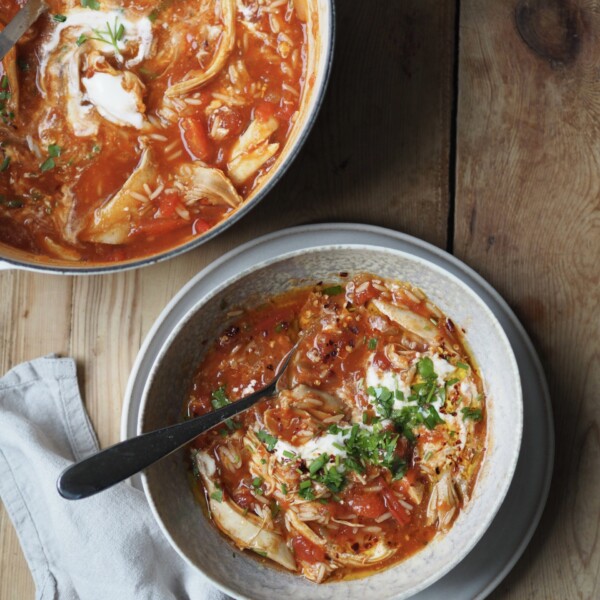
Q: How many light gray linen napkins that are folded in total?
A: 1